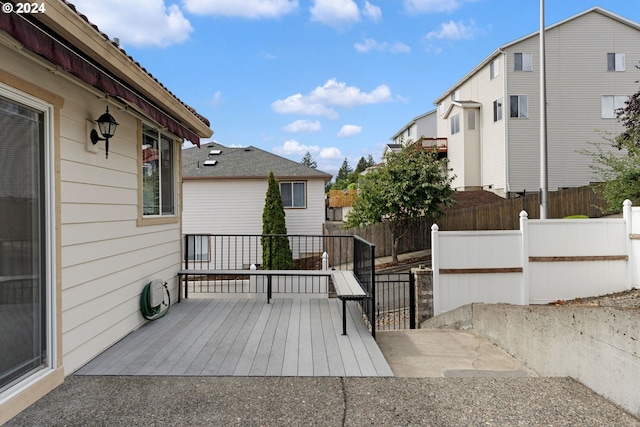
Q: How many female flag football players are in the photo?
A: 0